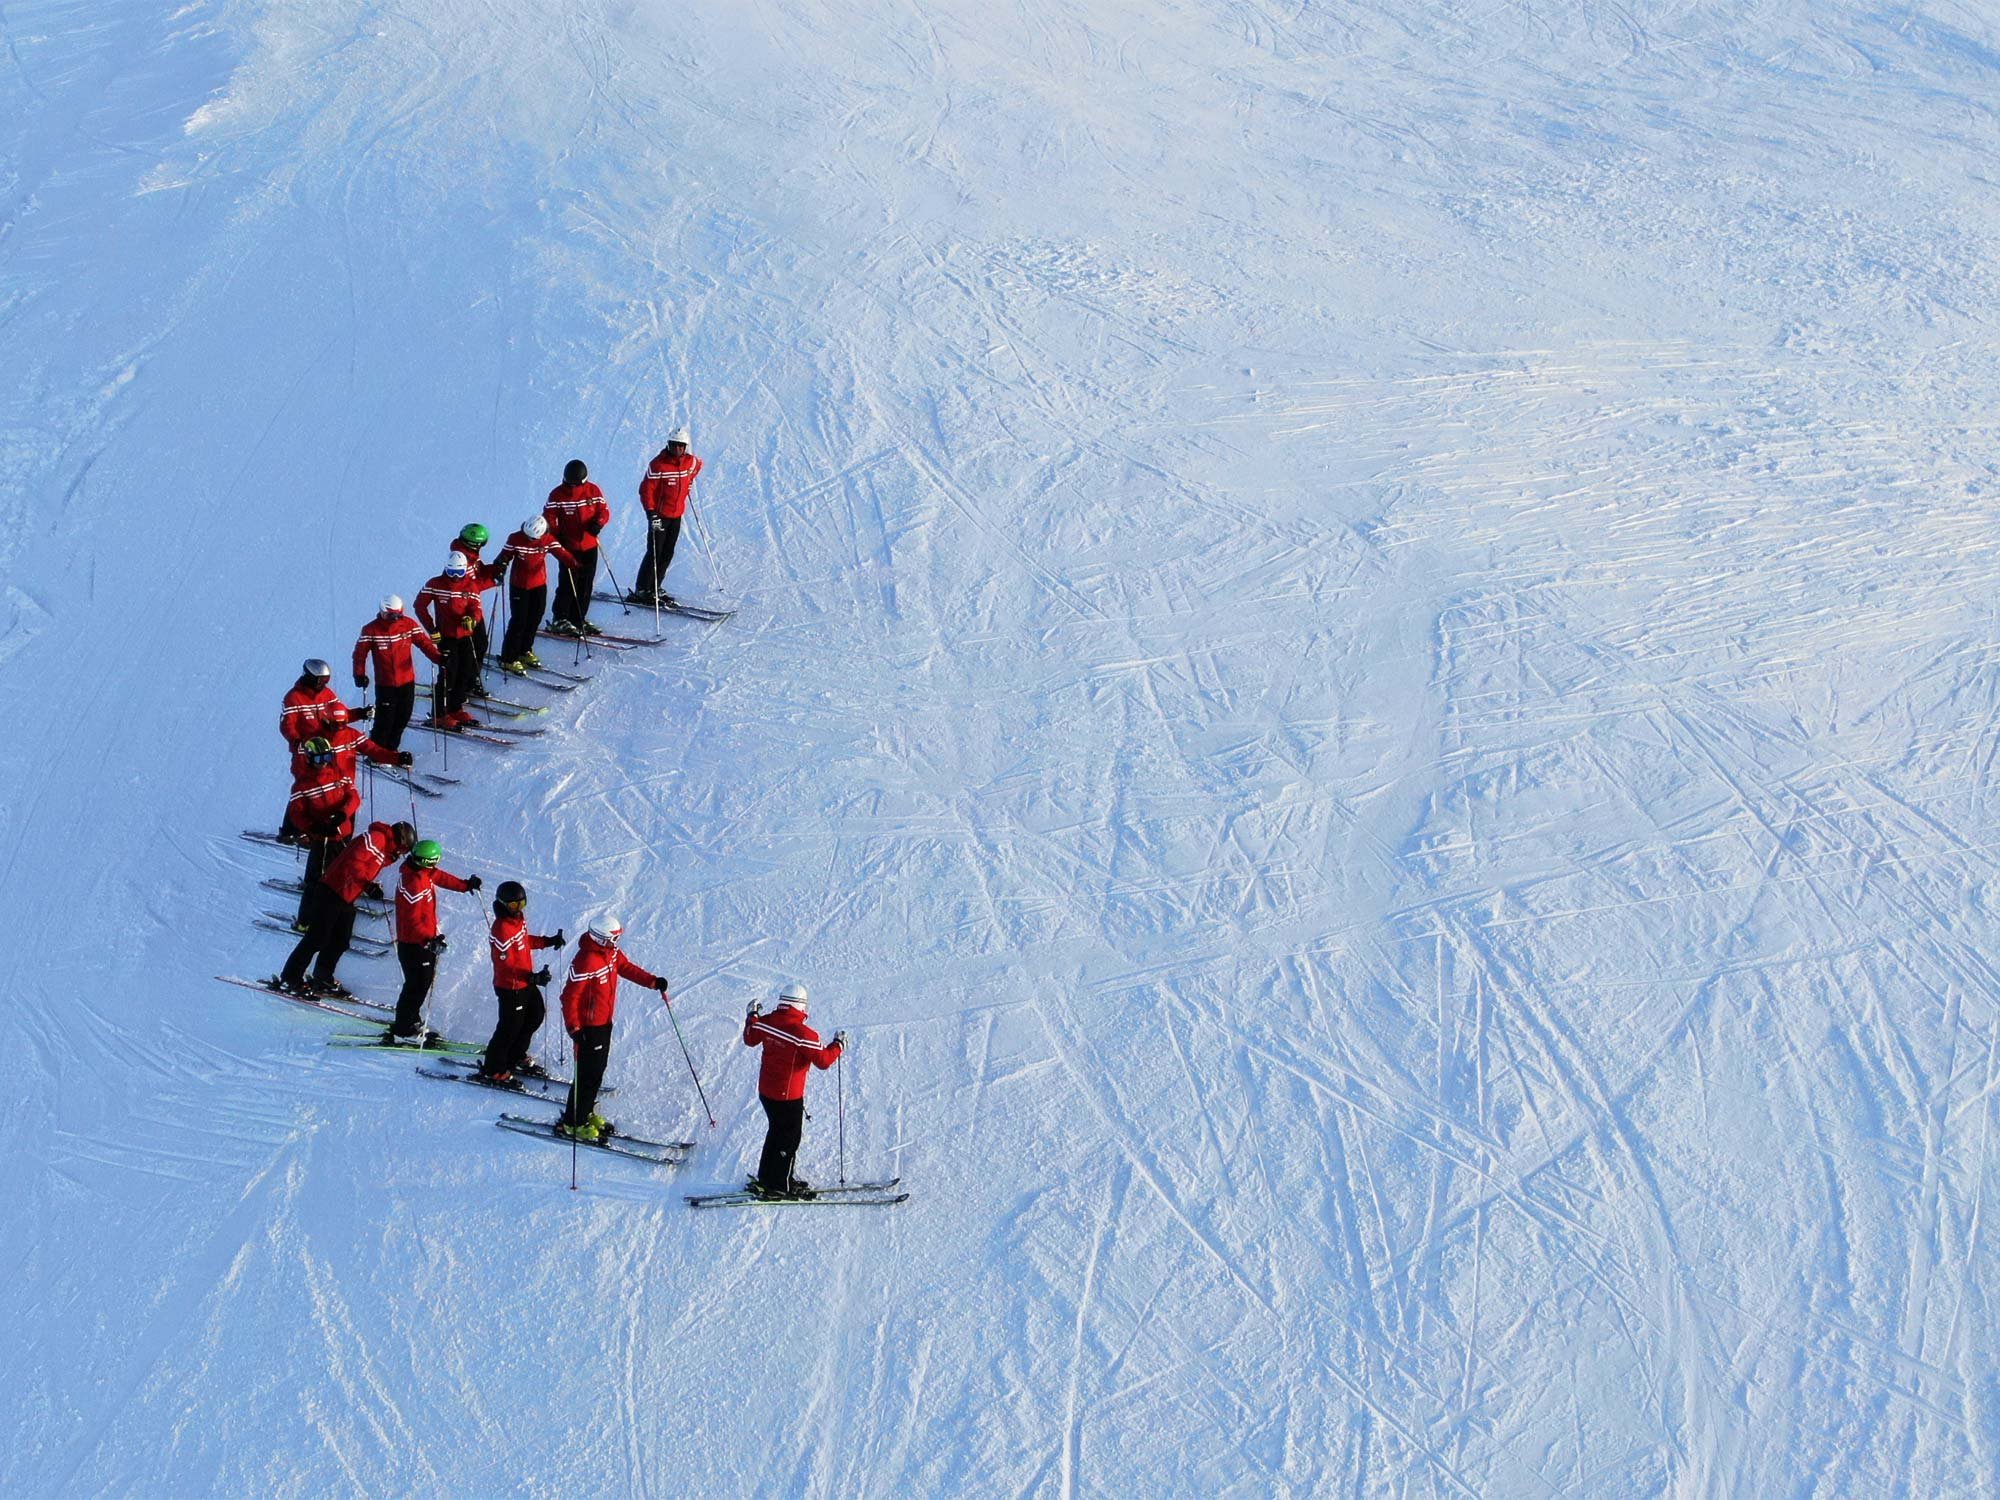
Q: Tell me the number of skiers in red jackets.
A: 14